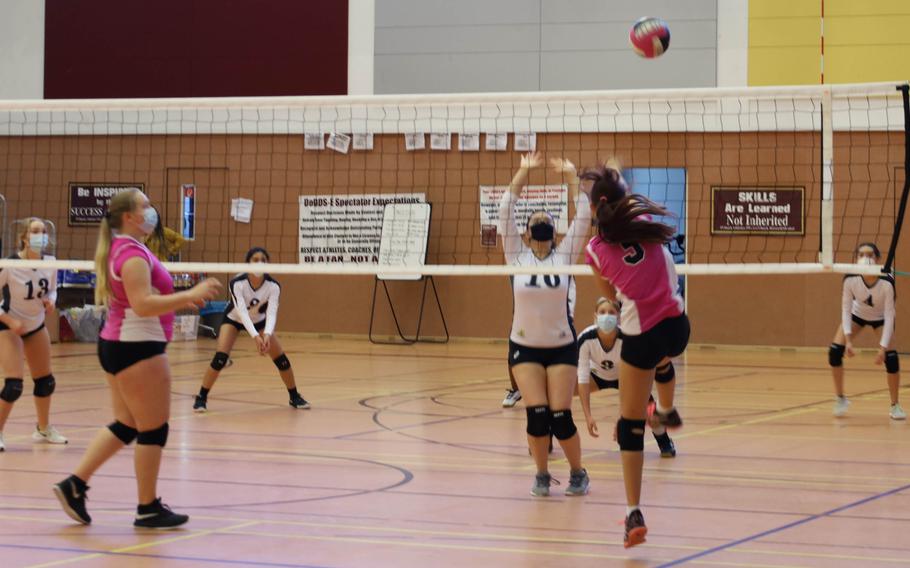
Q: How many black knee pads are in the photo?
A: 12